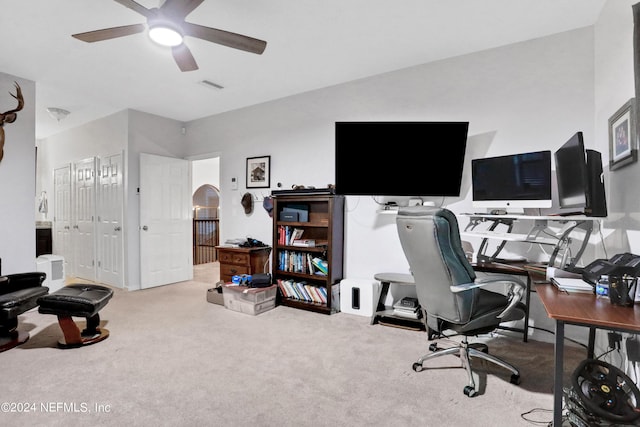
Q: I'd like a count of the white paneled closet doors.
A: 3